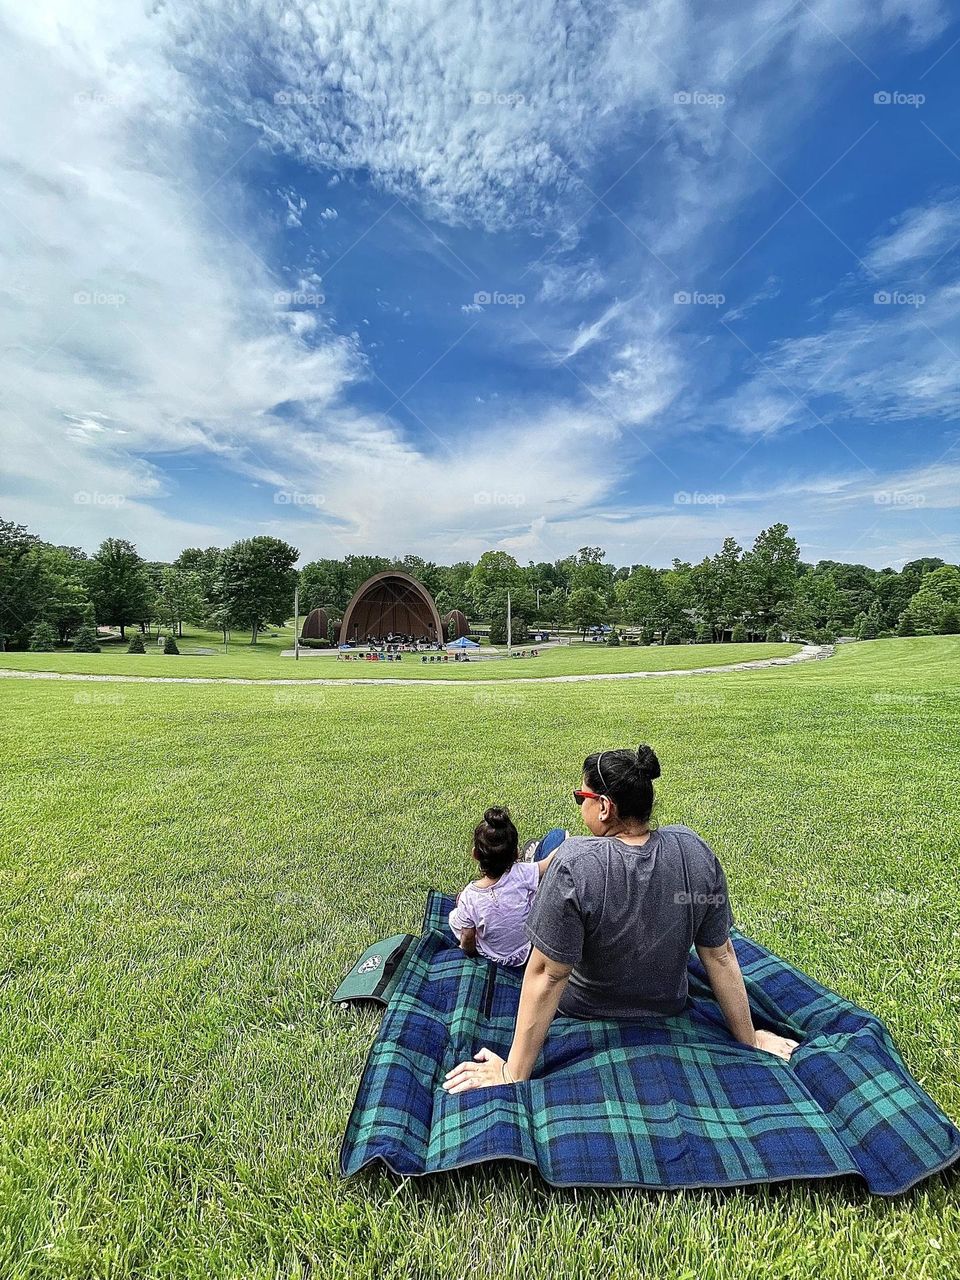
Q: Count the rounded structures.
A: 3